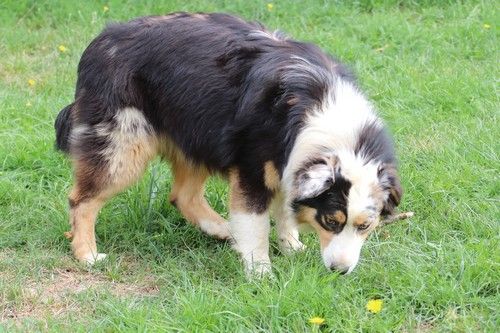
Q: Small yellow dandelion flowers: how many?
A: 7